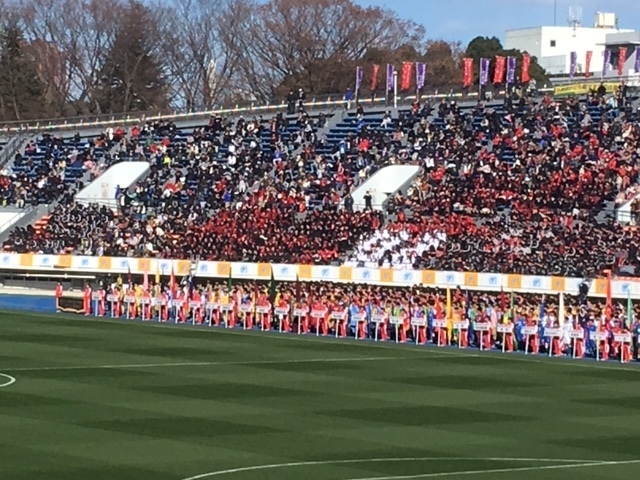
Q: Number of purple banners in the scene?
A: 8